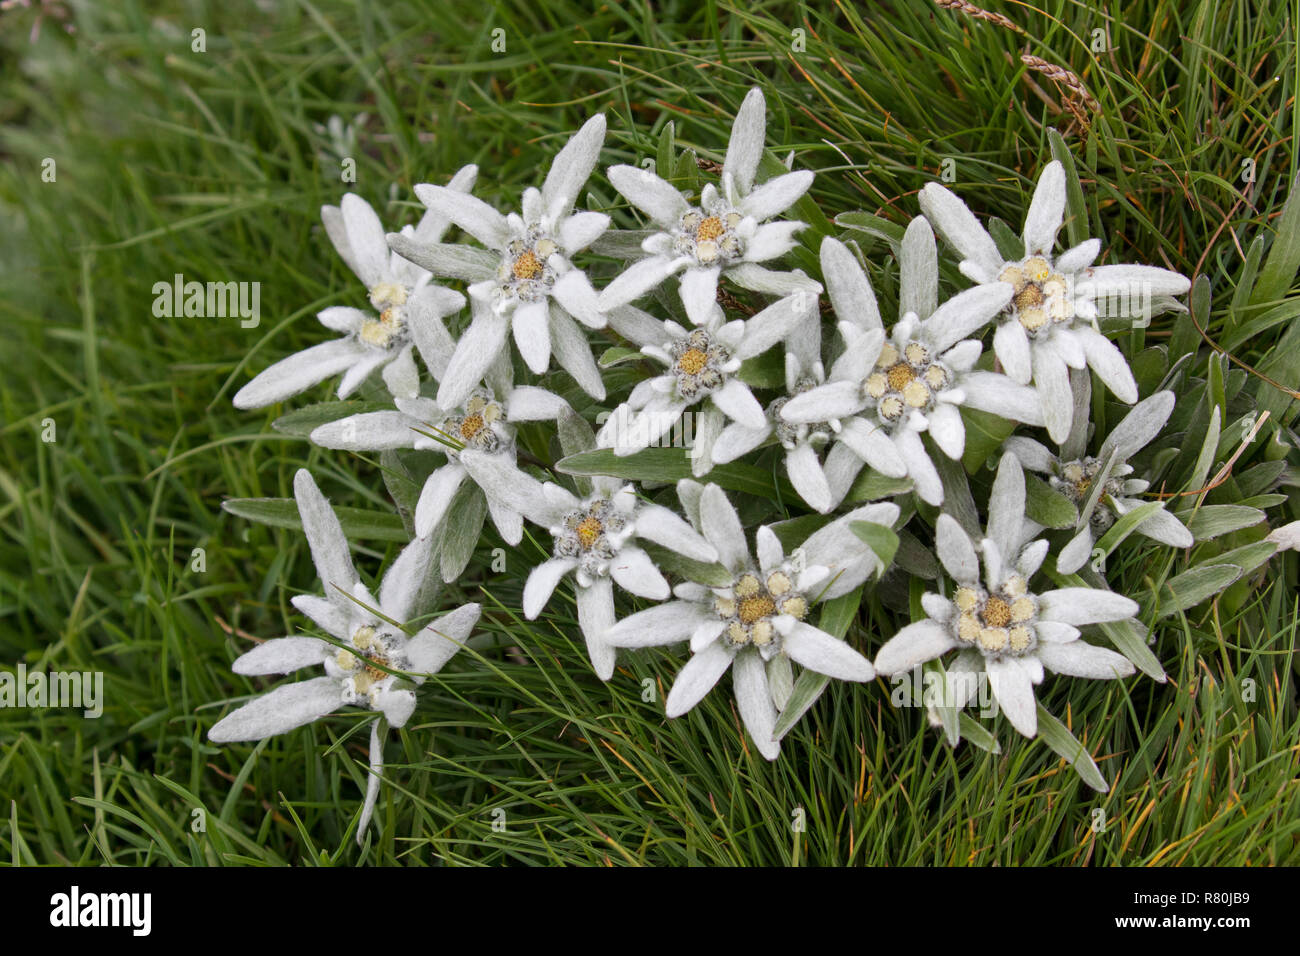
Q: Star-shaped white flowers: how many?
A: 13